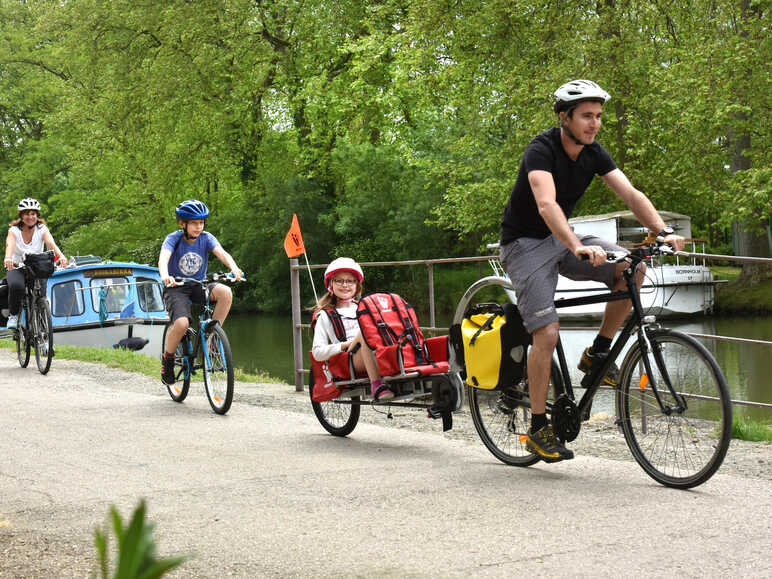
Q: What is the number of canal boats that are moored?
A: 2